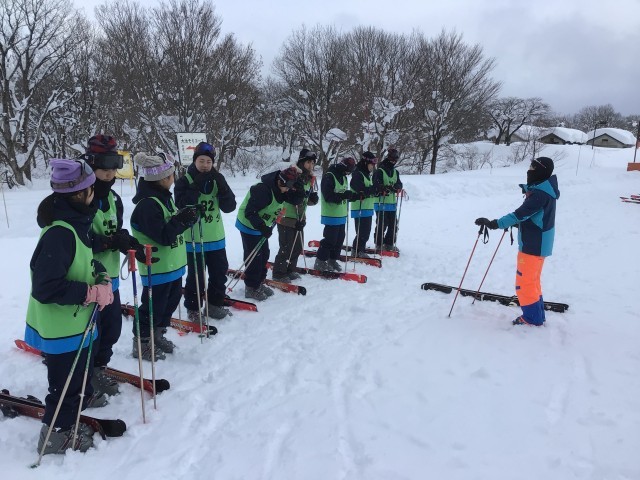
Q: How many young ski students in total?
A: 9